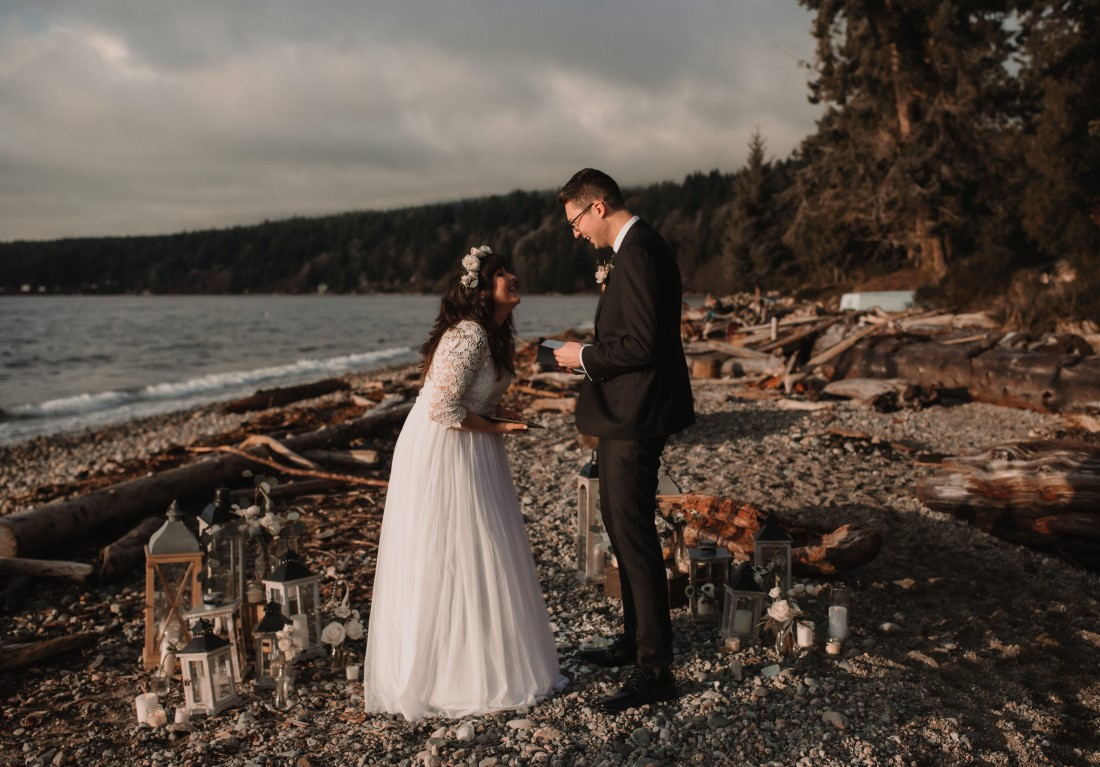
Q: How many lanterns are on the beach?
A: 11